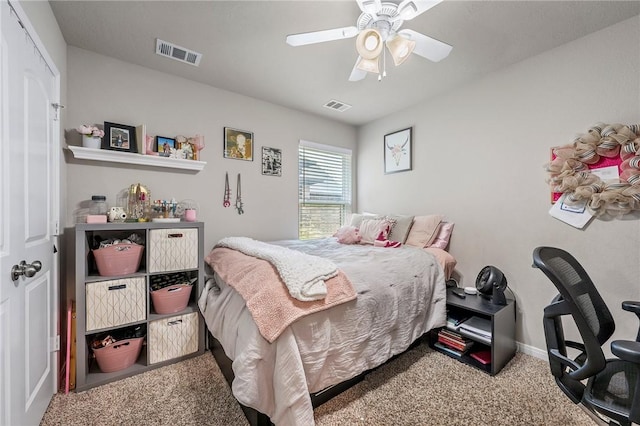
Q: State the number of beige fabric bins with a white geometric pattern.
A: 3